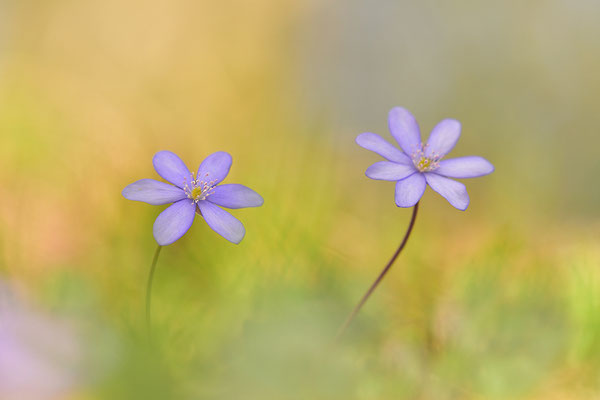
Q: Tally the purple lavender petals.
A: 13